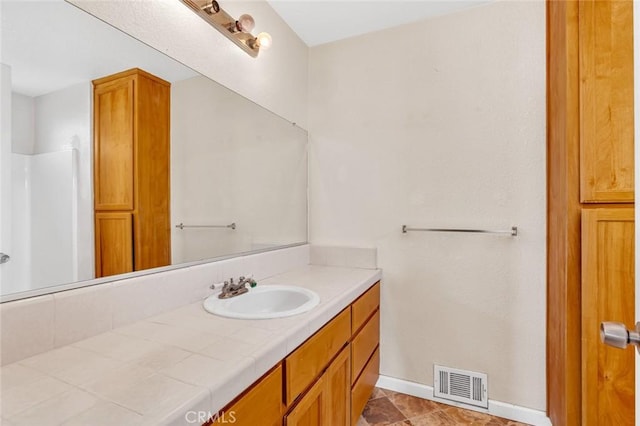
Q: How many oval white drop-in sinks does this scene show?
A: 1